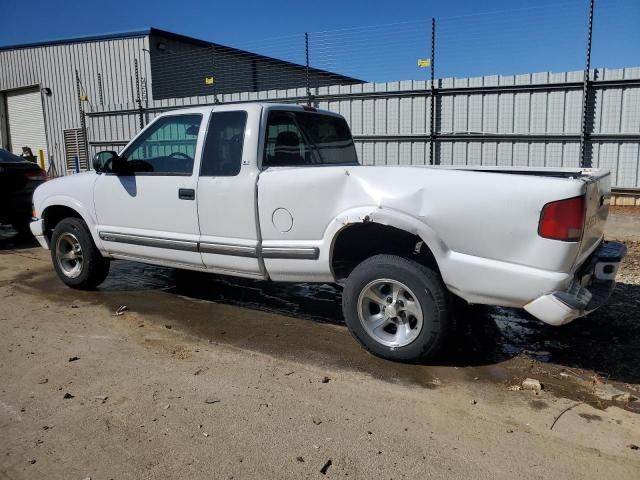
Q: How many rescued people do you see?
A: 0